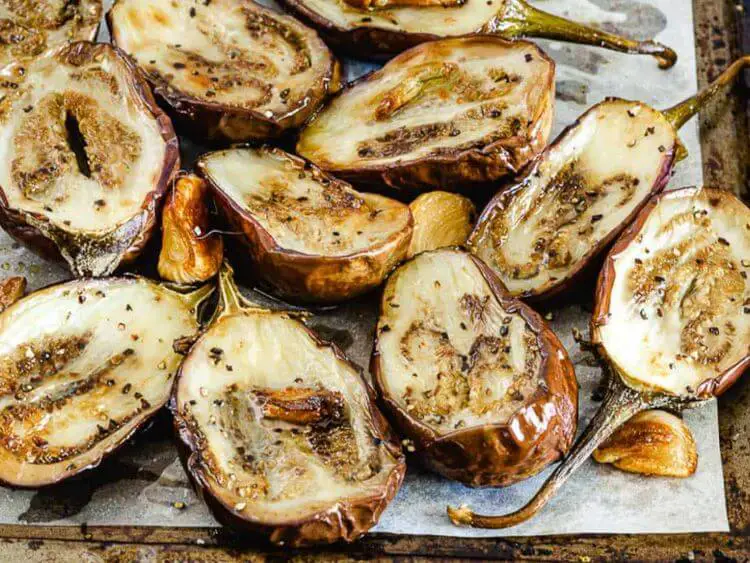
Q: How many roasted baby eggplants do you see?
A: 11